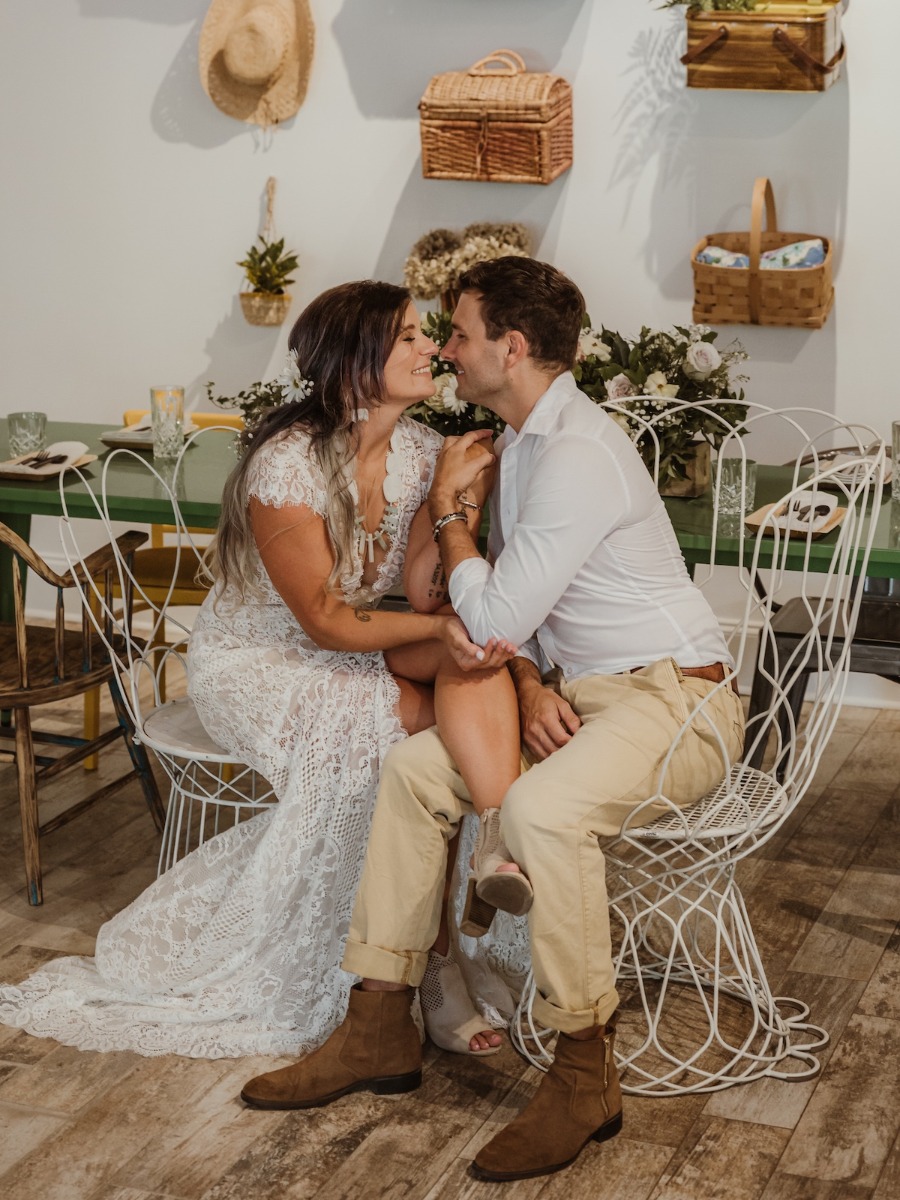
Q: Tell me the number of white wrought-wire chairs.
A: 2